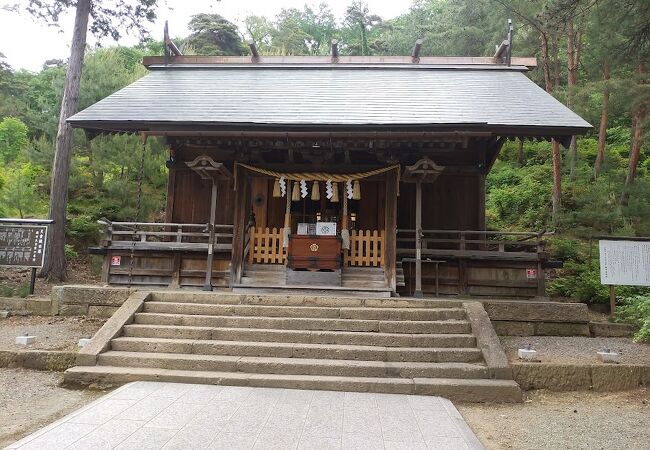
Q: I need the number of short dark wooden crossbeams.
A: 5